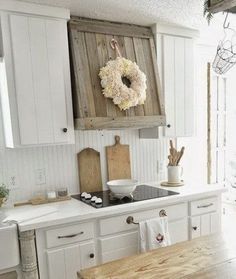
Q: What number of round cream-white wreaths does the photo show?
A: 1